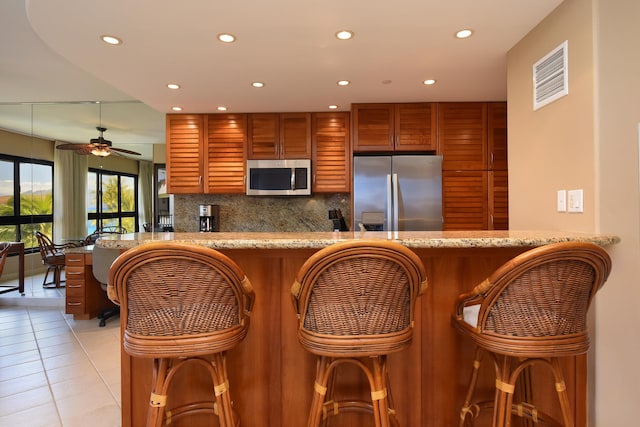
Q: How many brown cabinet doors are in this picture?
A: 11